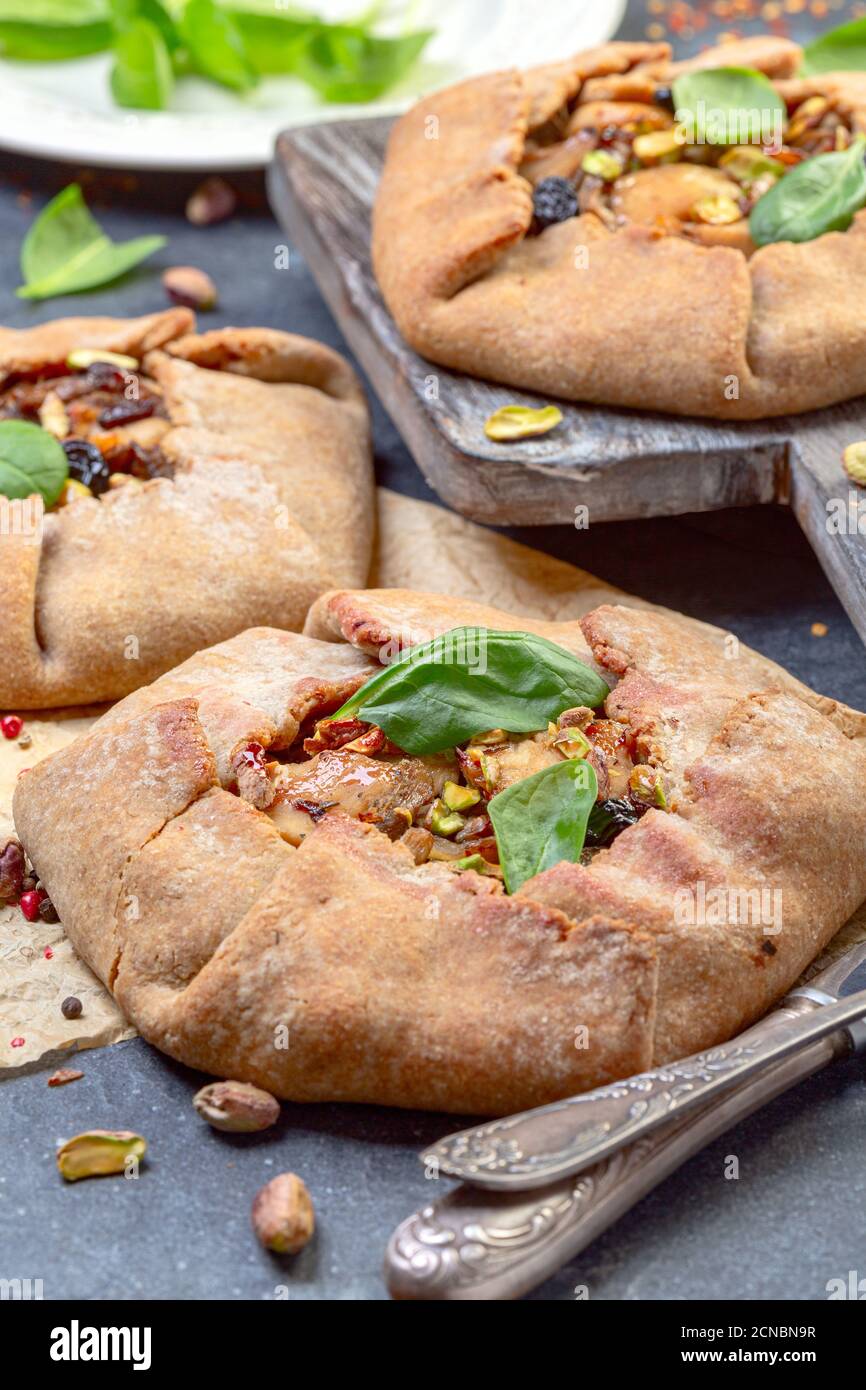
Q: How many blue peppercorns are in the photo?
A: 0